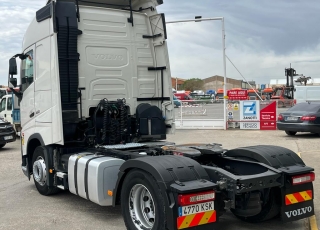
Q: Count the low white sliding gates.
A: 1